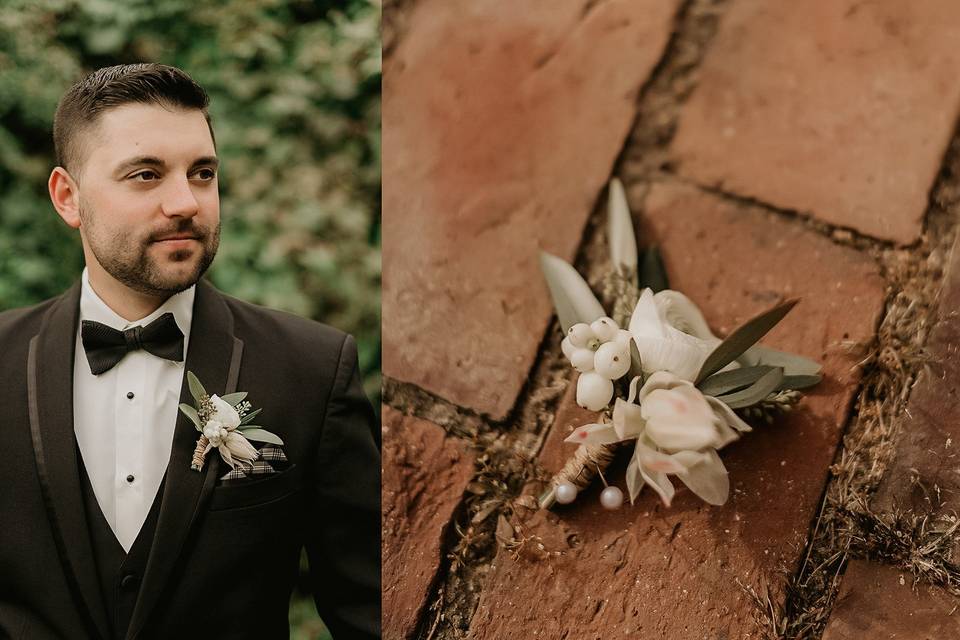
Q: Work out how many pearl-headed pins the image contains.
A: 2